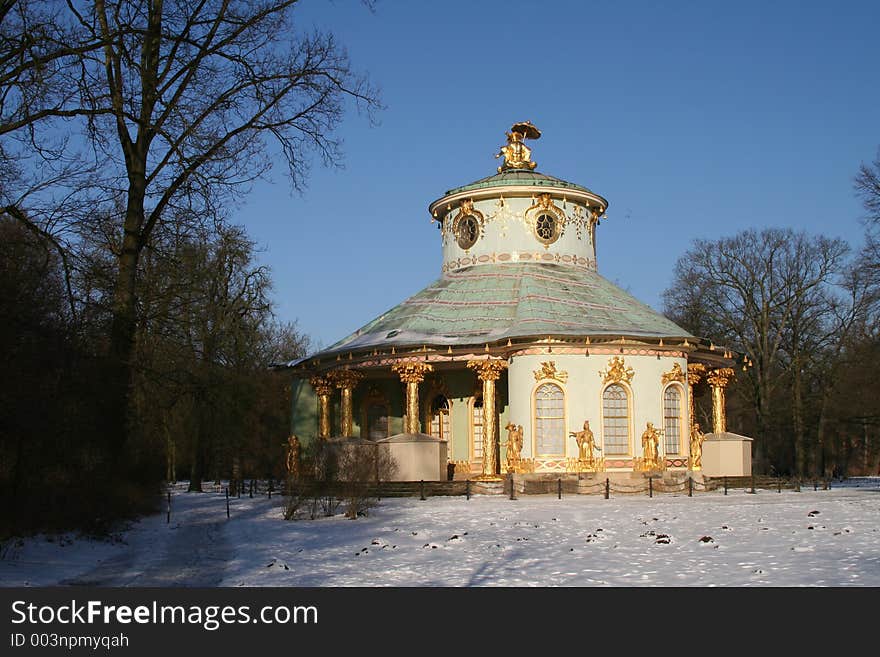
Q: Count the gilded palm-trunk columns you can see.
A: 6